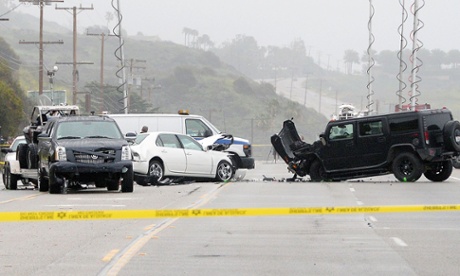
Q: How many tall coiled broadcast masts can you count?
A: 4